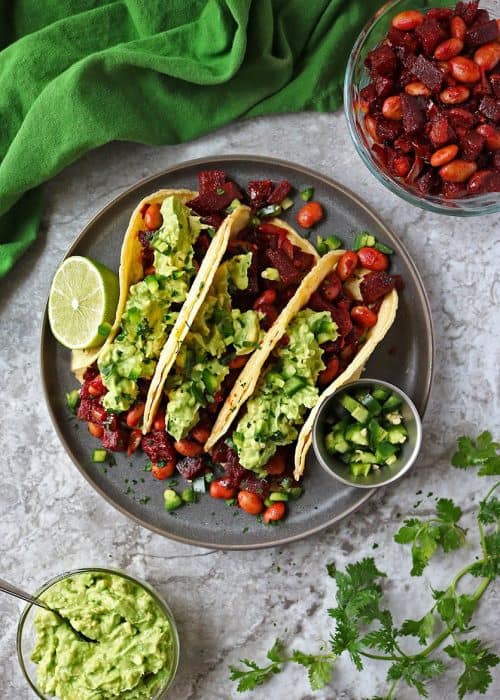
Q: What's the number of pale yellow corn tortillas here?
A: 3